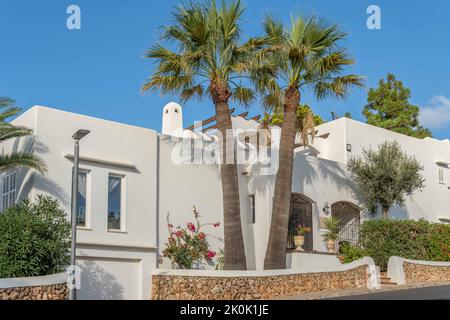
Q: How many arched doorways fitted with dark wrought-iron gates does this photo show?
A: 2